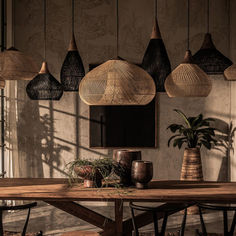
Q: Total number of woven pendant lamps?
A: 8